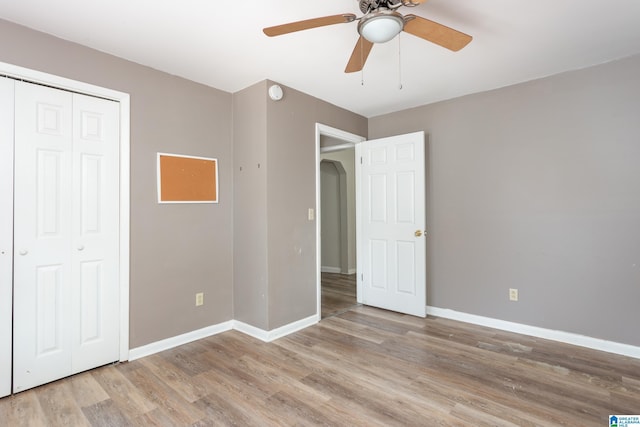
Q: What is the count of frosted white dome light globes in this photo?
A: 1